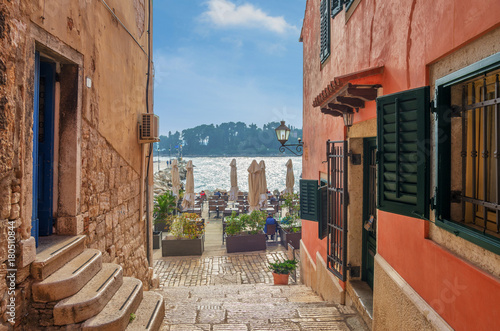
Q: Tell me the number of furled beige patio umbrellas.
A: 6